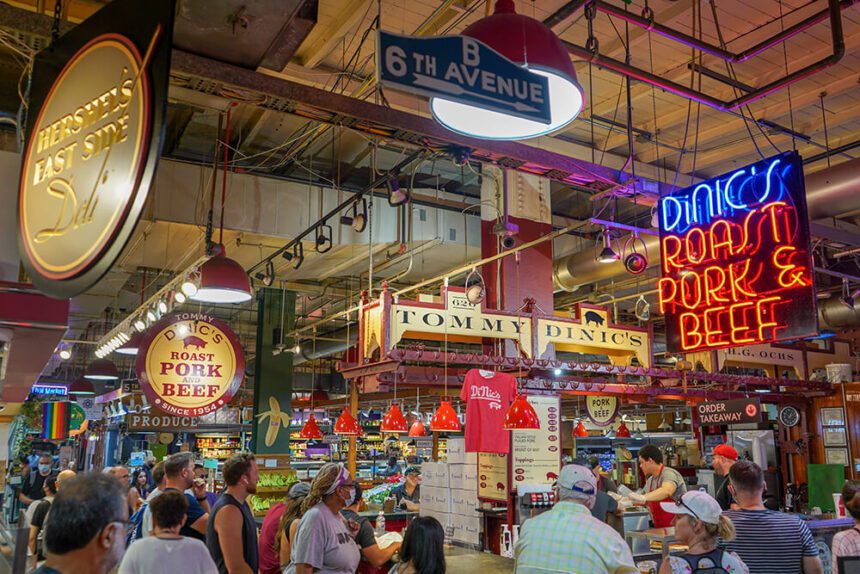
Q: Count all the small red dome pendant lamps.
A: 8